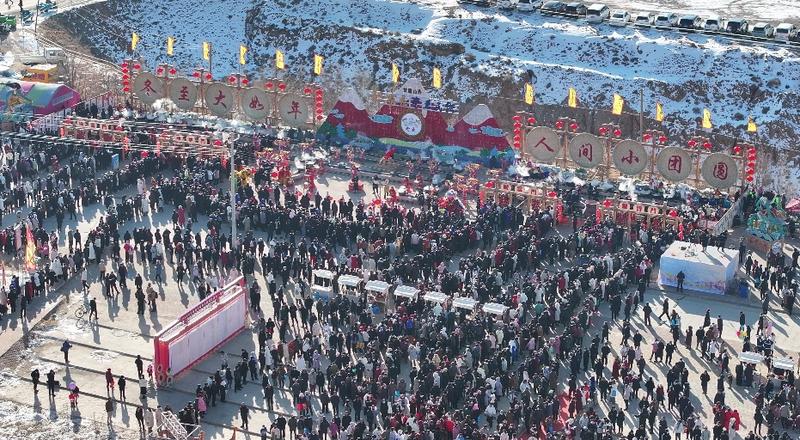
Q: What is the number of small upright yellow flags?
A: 14